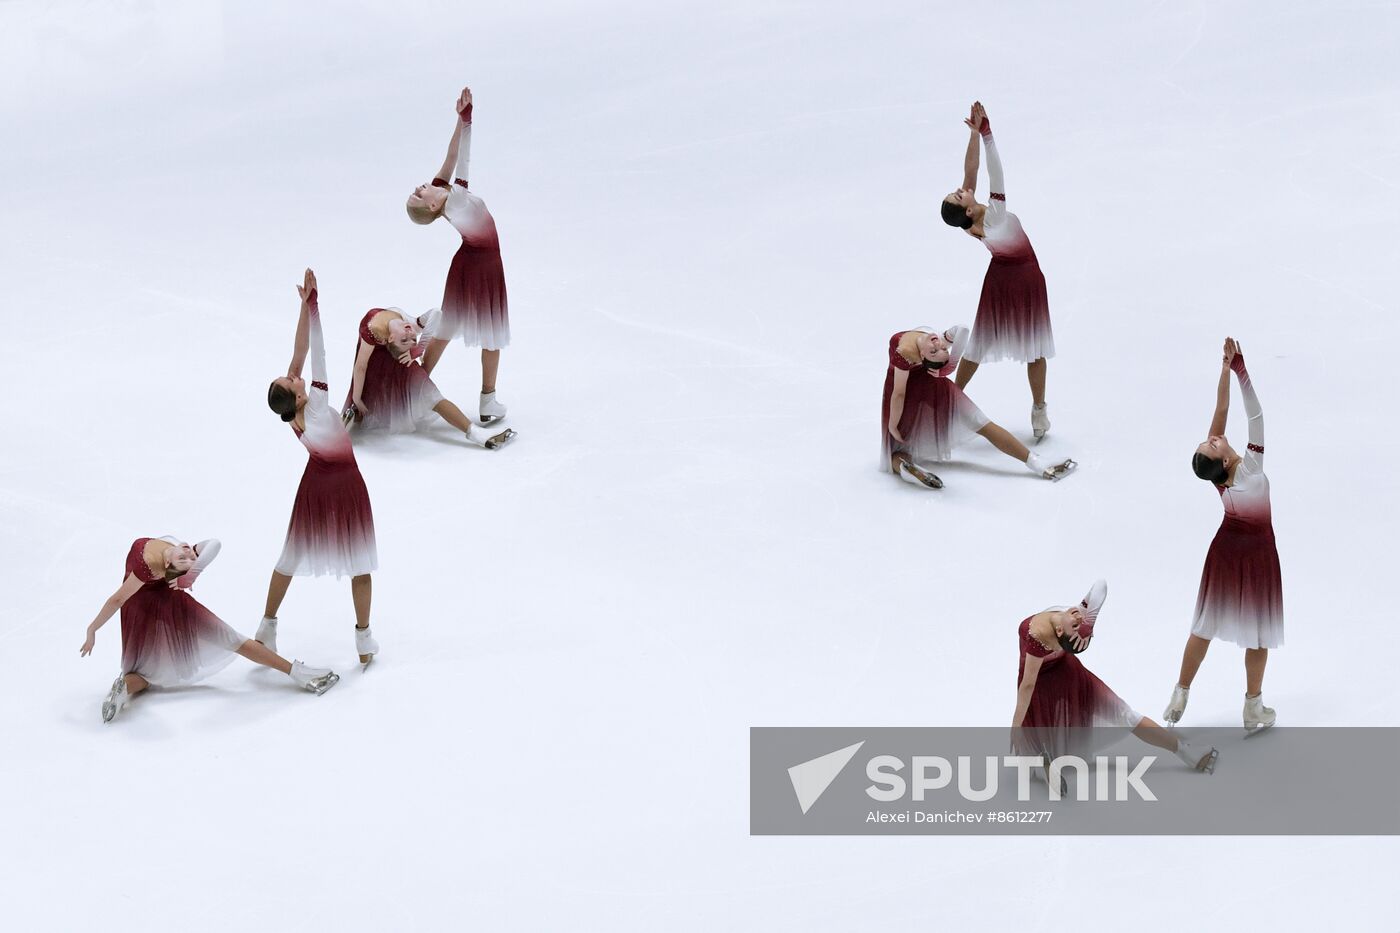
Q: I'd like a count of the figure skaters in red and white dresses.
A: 8